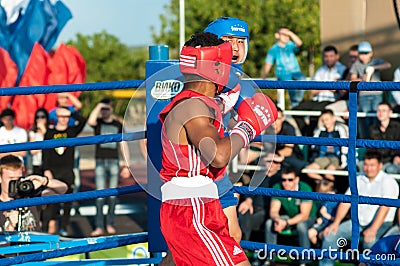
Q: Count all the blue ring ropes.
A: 4